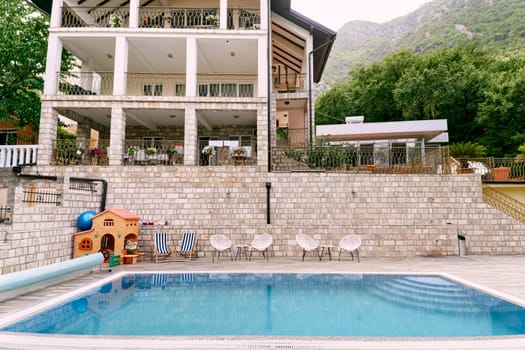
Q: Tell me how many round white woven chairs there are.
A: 4